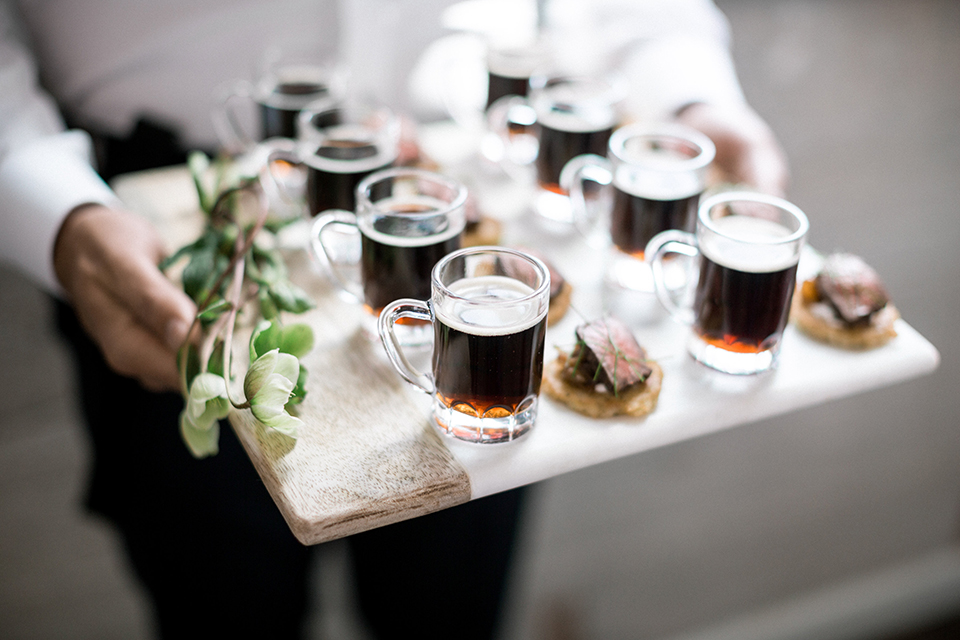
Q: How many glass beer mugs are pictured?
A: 8